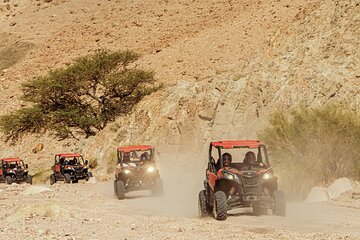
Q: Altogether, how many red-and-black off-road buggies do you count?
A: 4